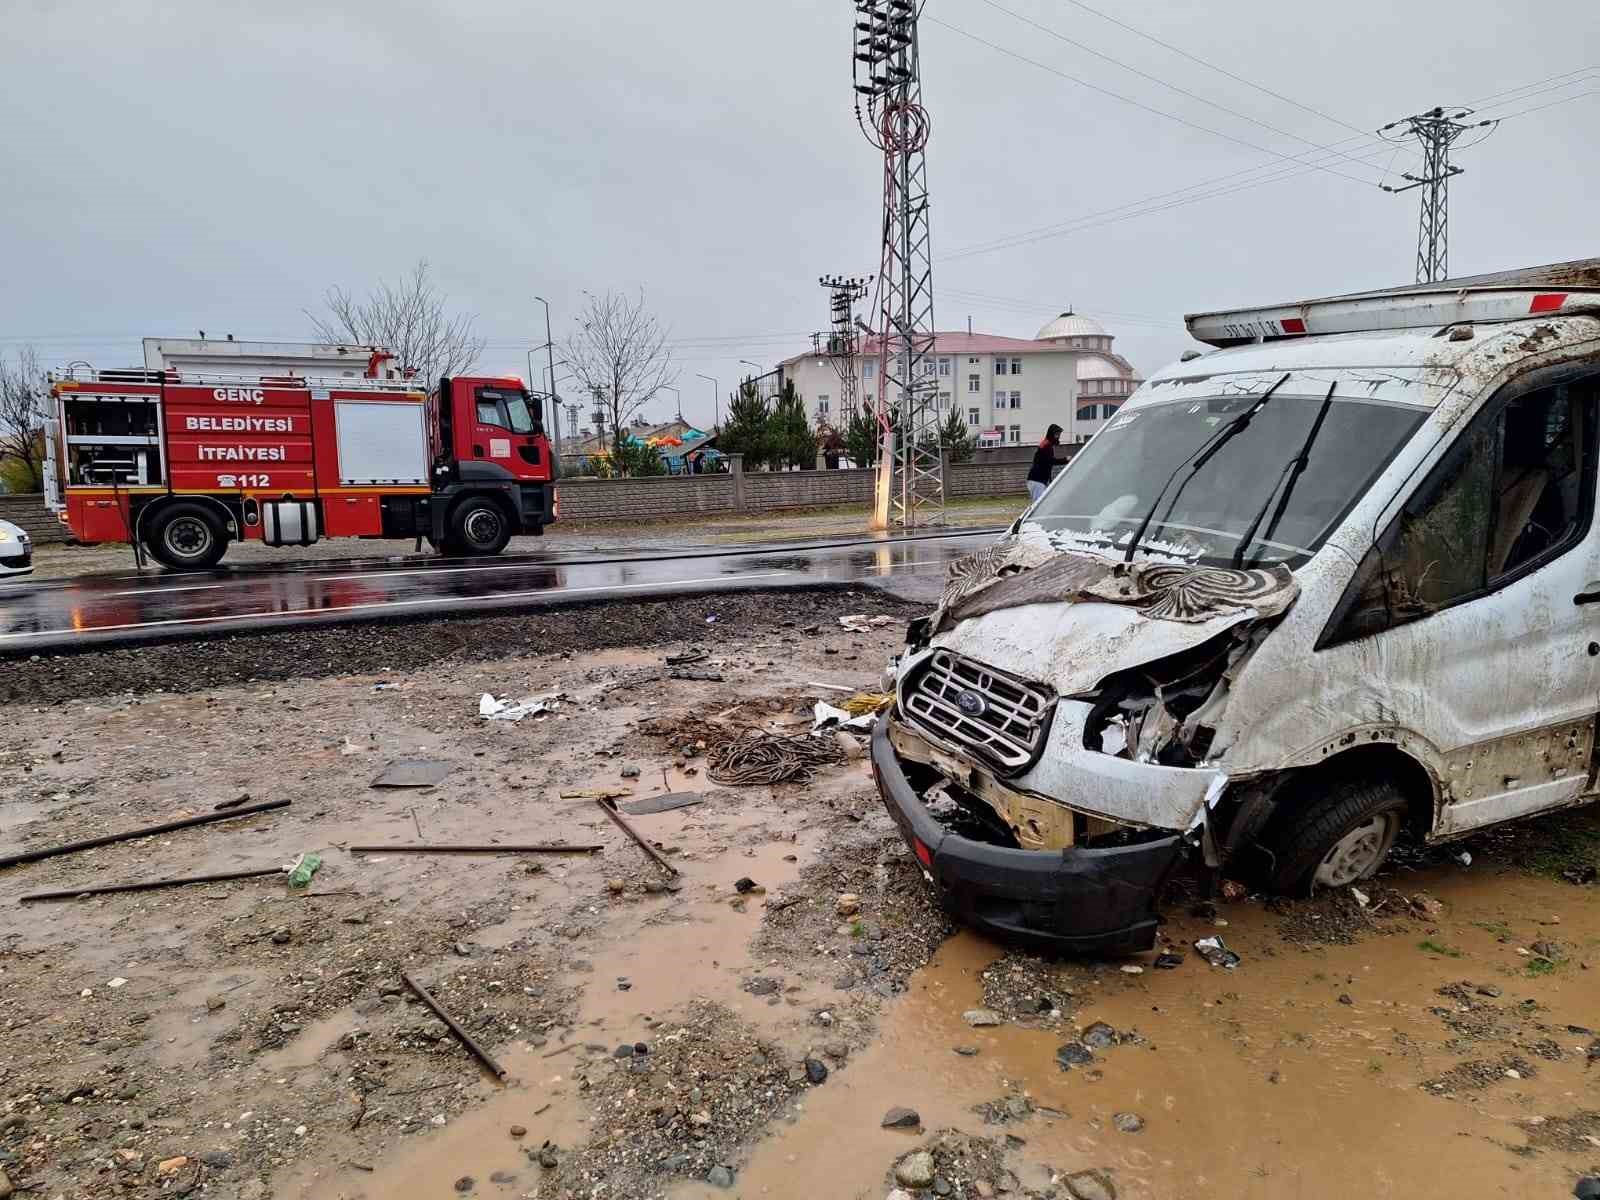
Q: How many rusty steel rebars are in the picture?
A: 5